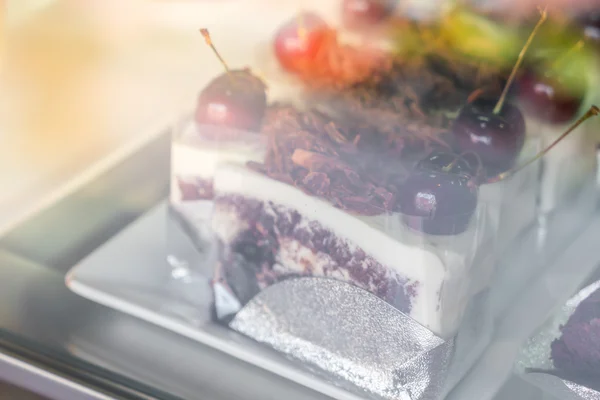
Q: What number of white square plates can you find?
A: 1